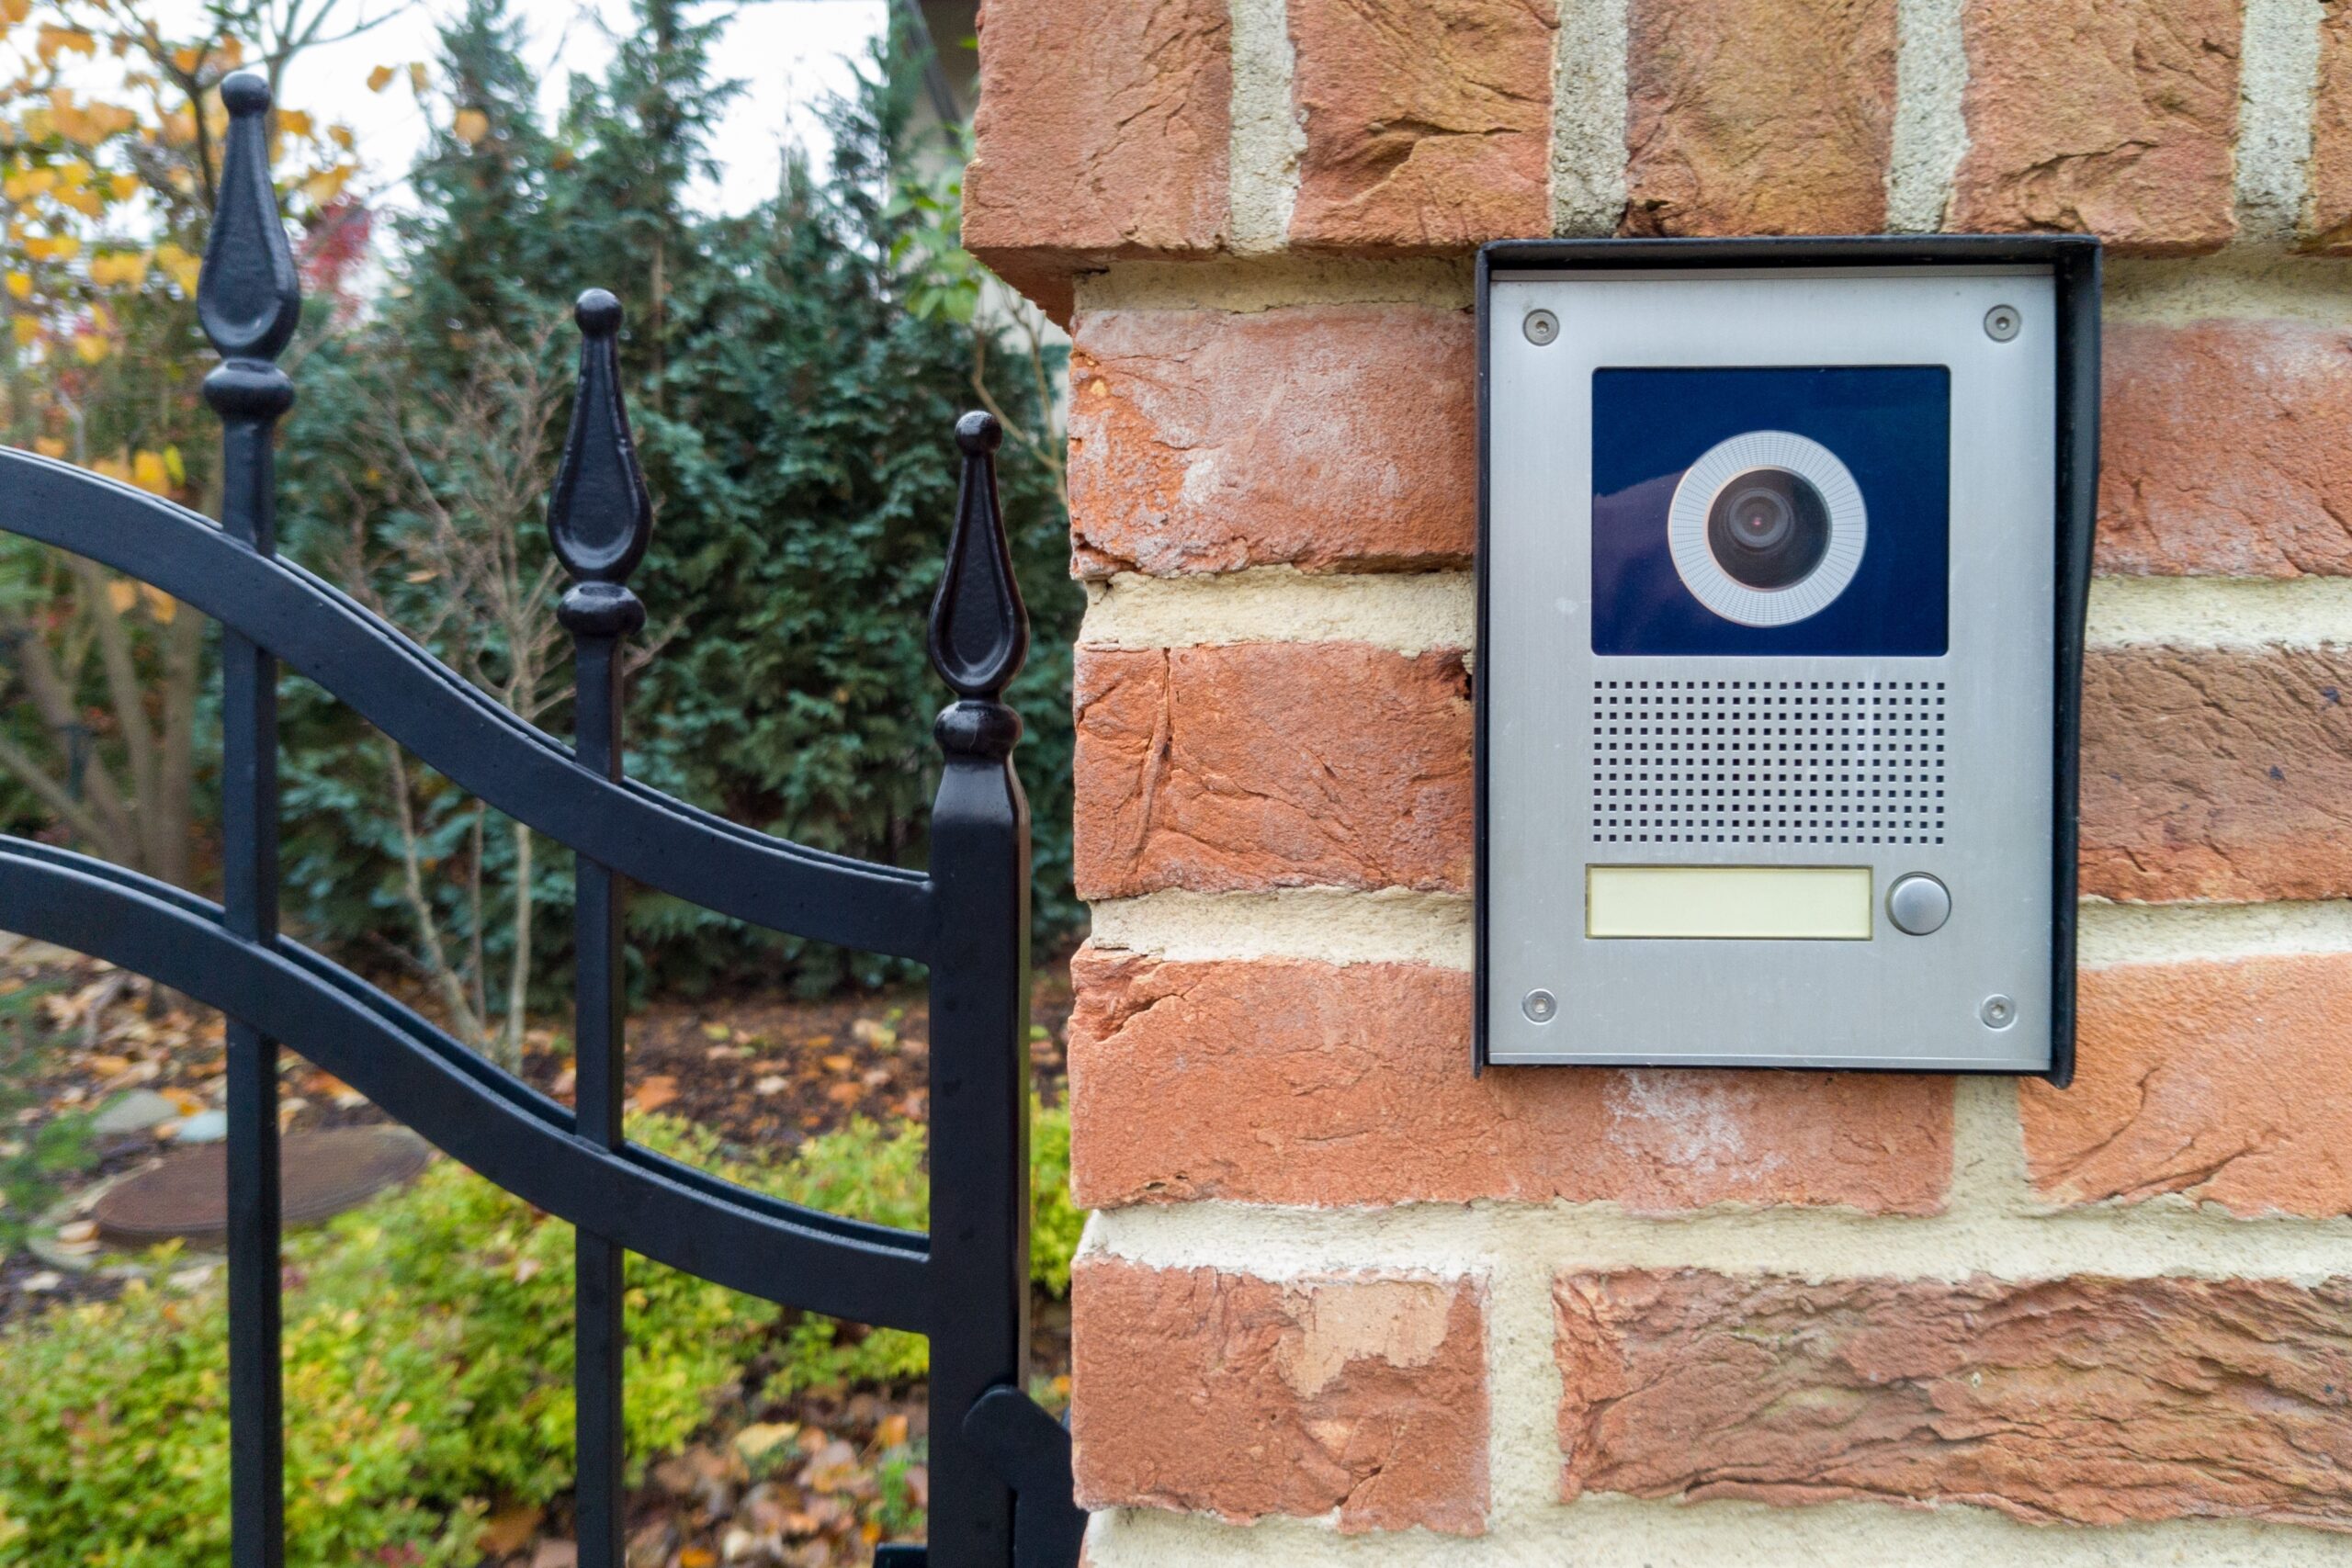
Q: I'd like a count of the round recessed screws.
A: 4